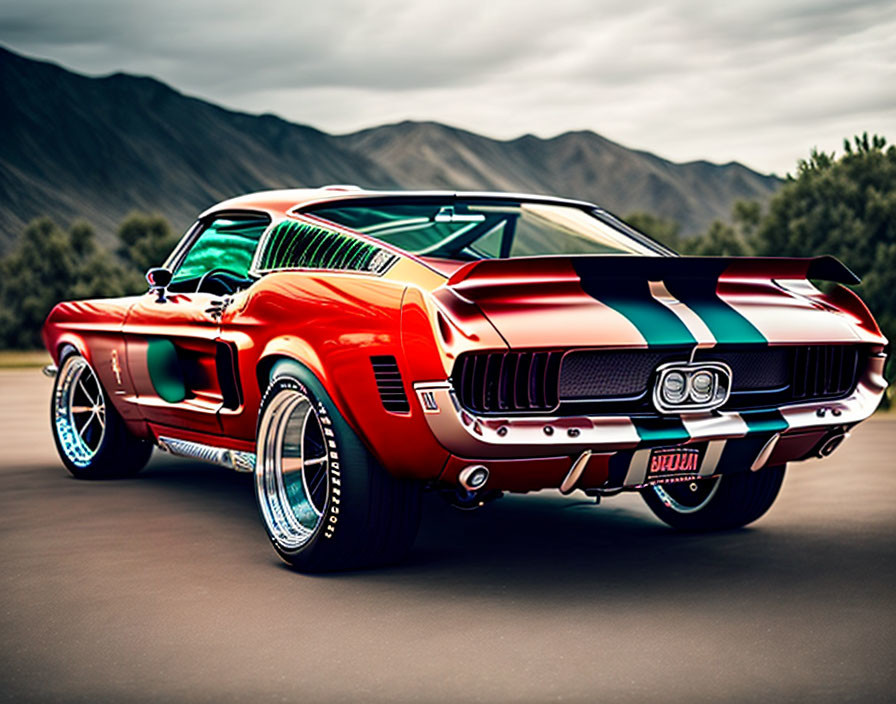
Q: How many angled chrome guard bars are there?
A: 2